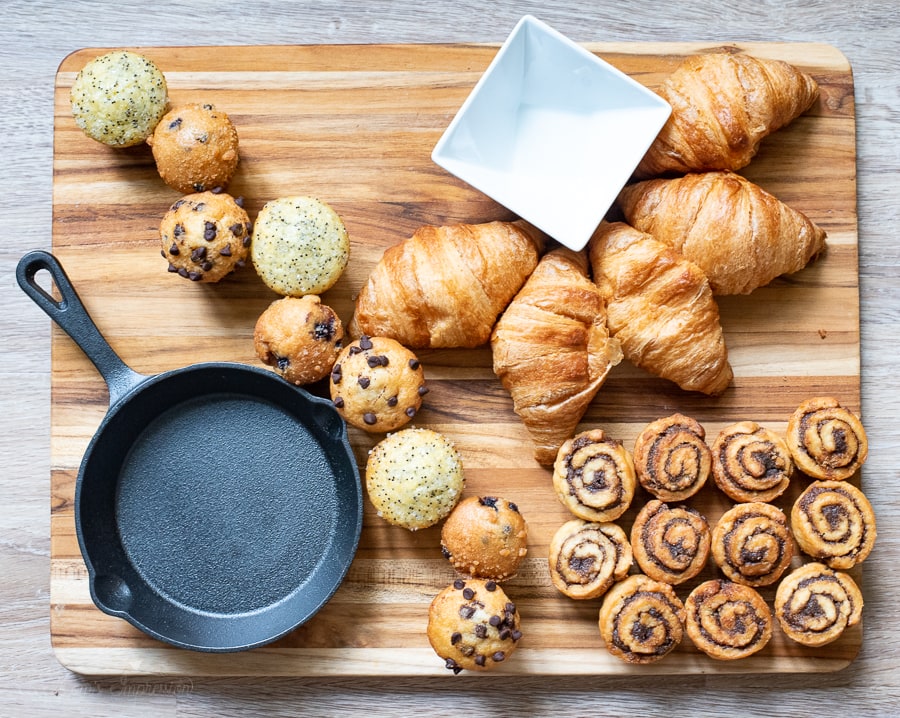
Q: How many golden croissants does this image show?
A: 5